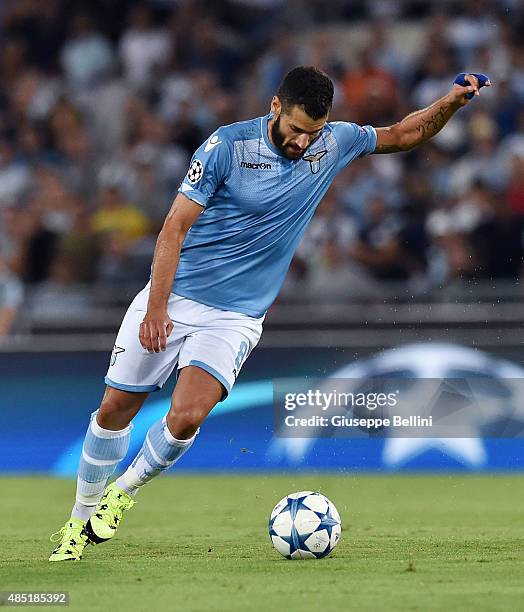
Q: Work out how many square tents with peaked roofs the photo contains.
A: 0